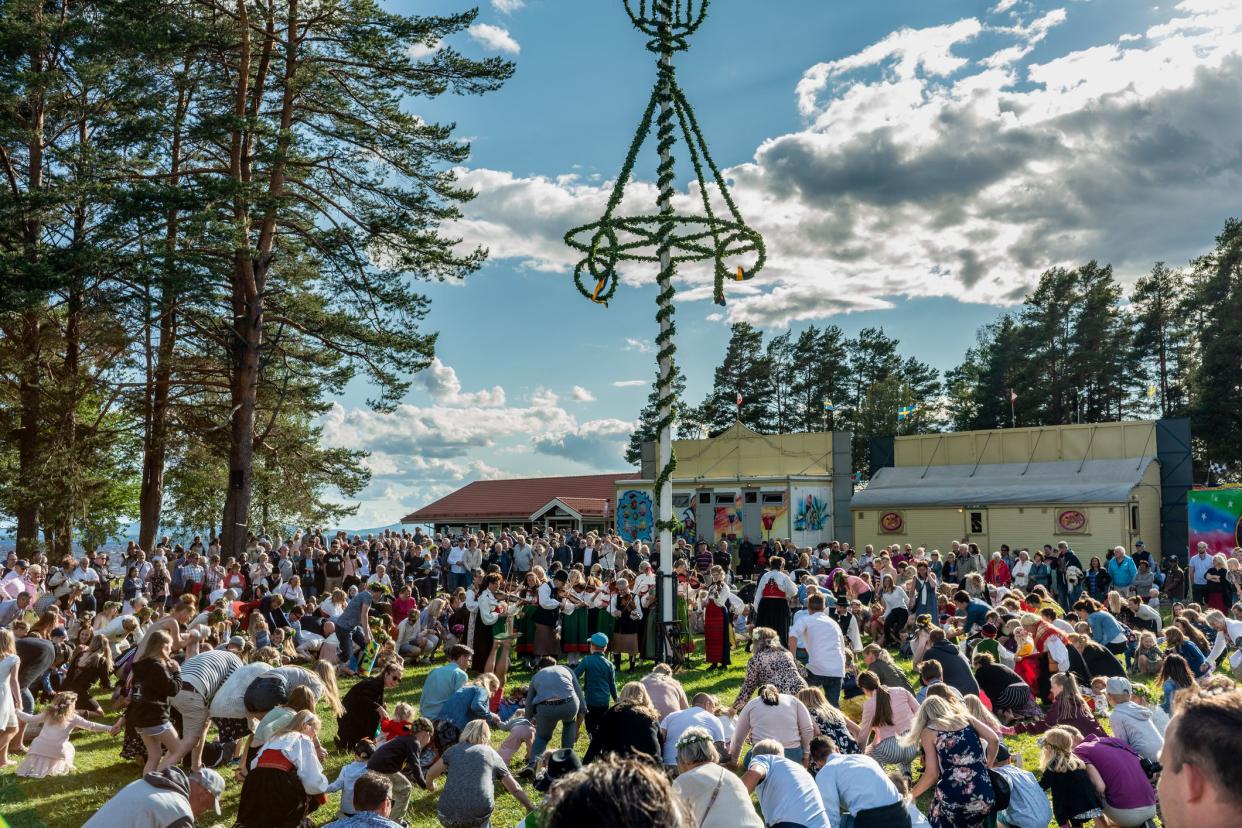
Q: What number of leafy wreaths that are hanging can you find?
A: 4